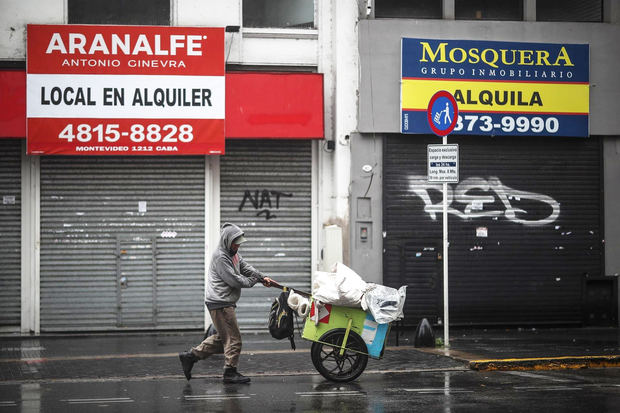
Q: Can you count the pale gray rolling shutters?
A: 3